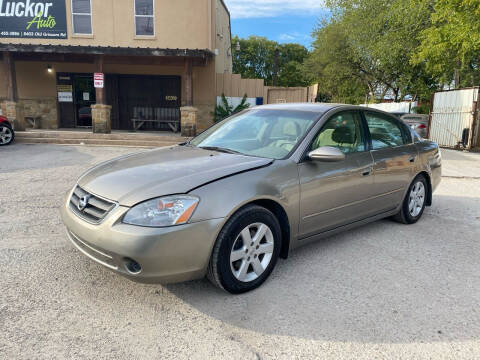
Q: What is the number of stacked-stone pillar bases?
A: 3